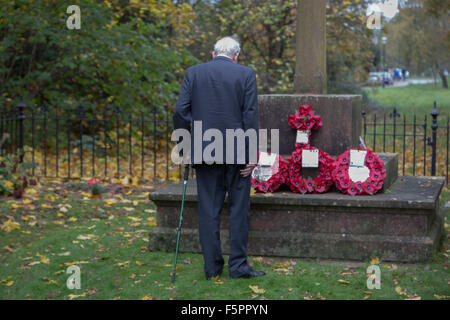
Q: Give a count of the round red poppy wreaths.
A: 3